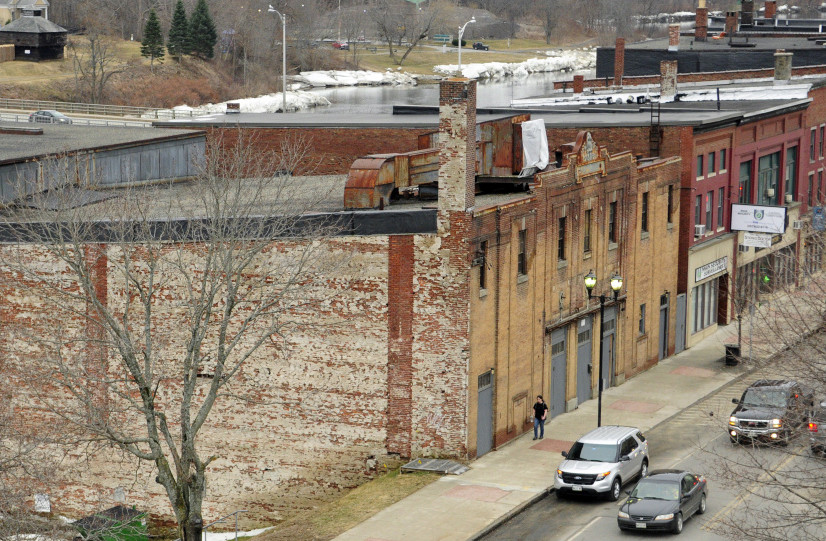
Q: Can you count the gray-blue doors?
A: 6